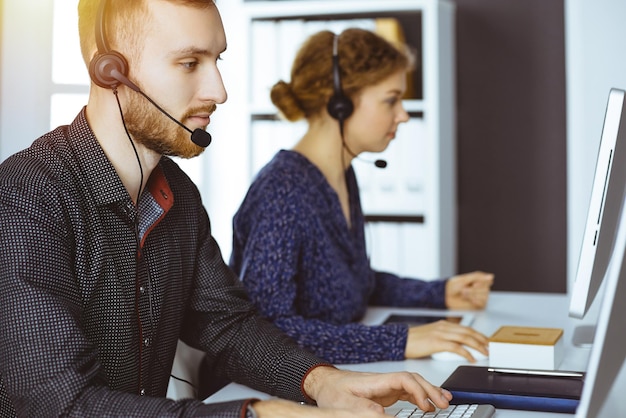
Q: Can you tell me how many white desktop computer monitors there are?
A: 2